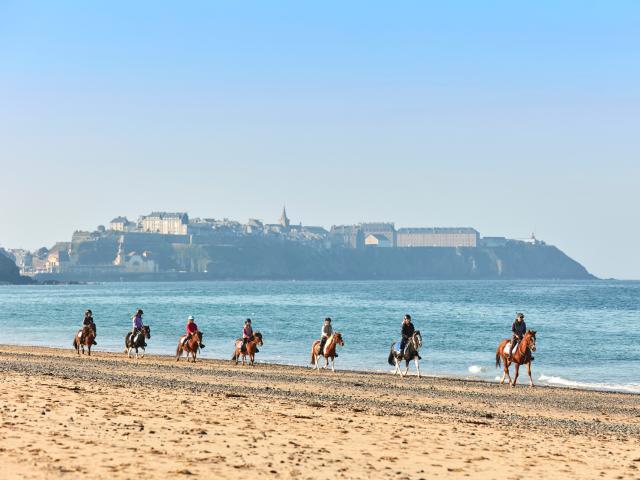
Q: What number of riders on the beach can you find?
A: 7